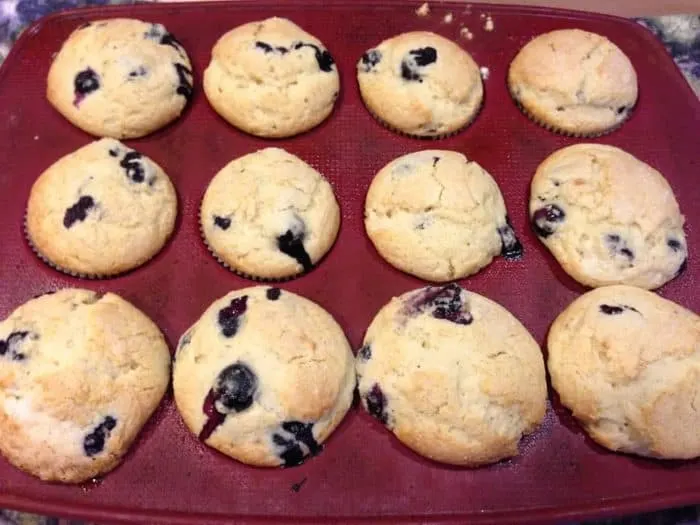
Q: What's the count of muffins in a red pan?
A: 12